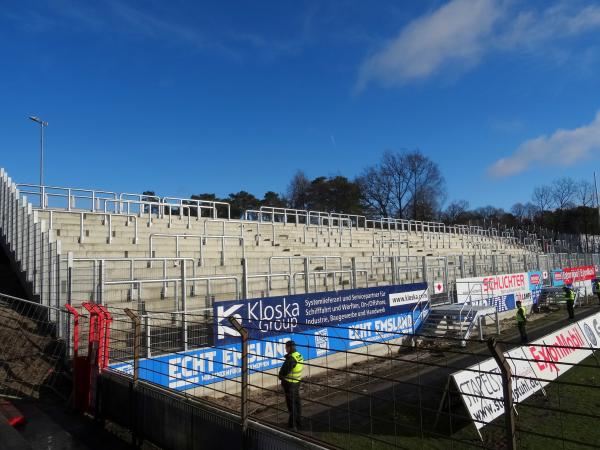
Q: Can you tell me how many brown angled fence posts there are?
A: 3